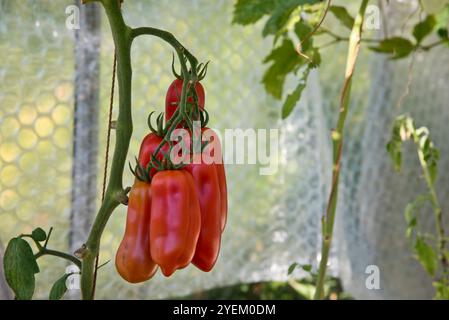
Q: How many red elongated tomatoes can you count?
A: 6